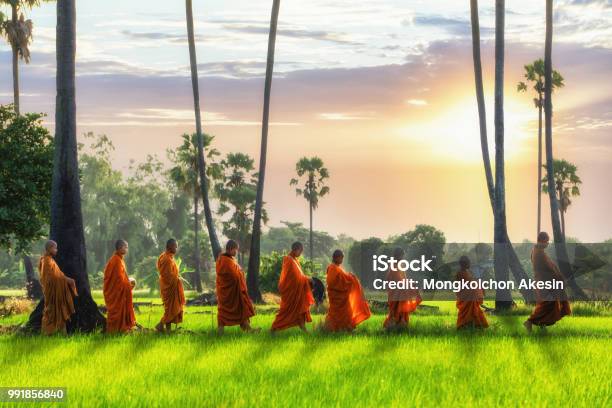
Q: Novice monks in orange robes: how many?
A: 9